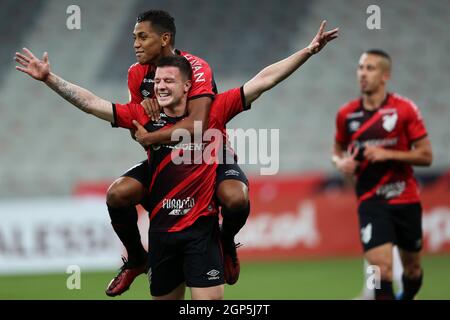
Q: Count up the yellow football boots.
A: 0